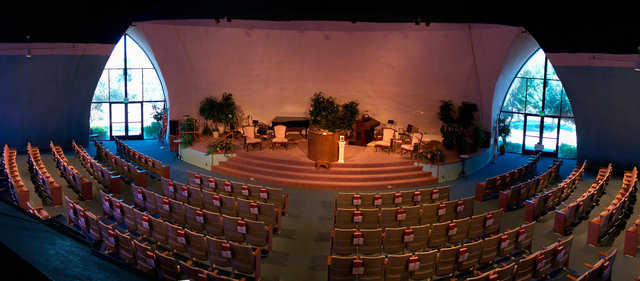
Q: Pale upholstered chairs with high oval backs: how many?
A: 4